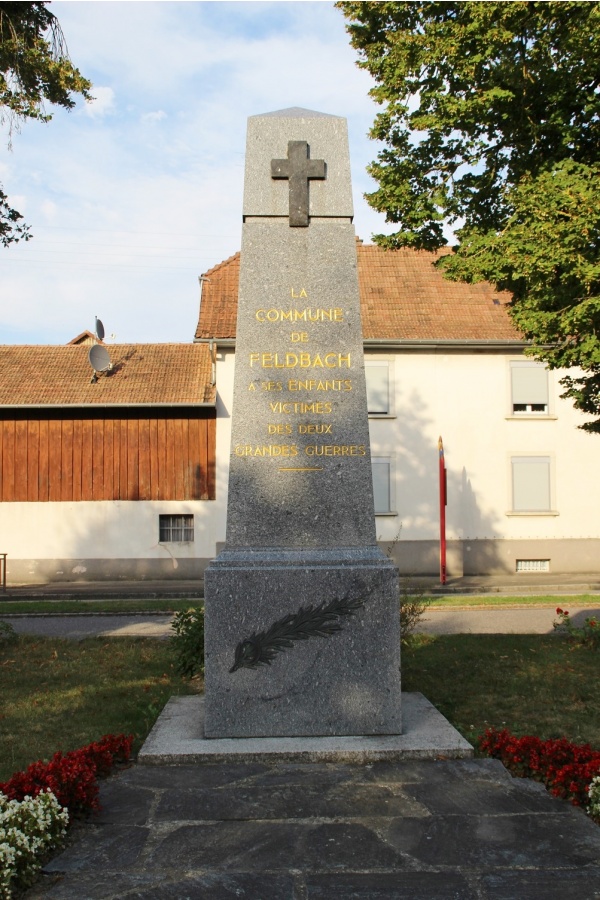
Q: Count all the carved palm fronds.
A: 1